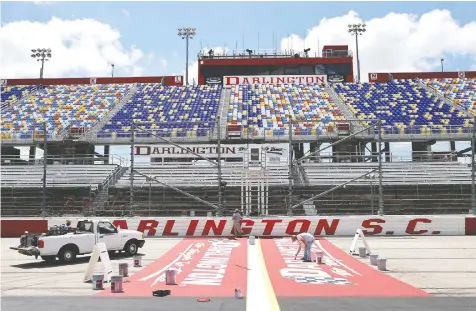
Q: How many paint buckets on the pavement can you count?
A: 11